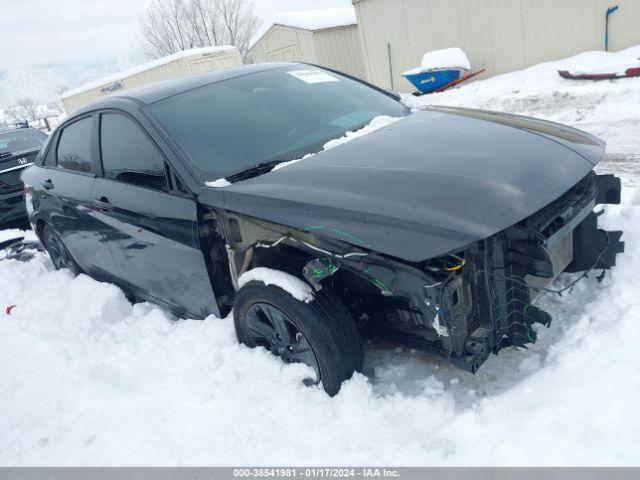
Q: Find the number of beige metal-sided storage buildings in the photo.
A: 3